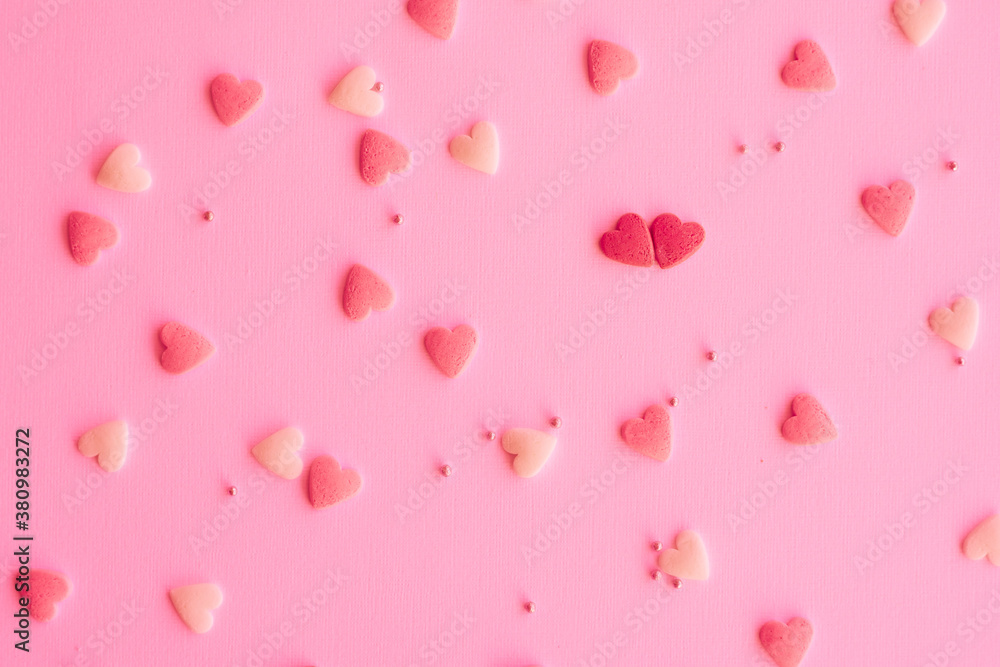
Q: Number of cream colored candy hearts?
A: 11